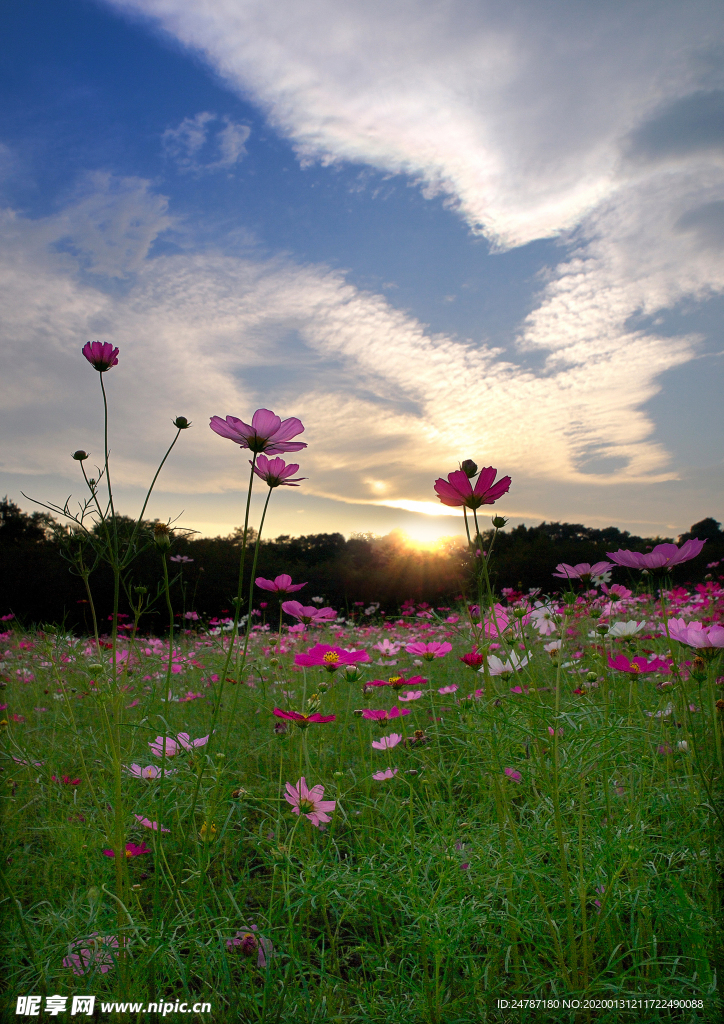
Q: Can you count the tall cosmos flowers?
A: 4